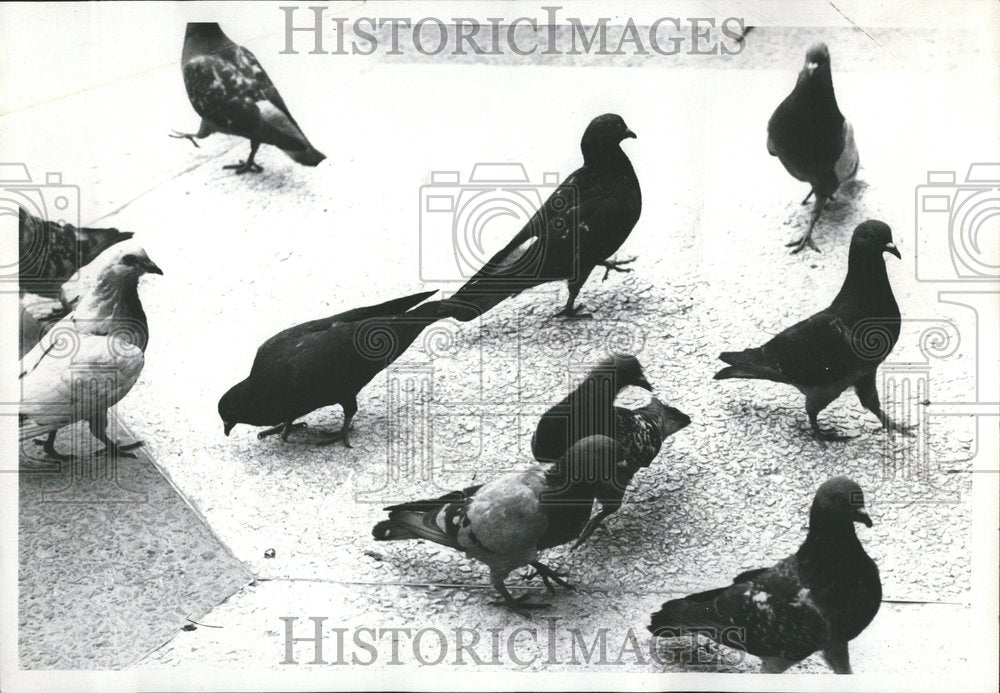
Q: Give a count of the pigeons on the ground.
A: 10